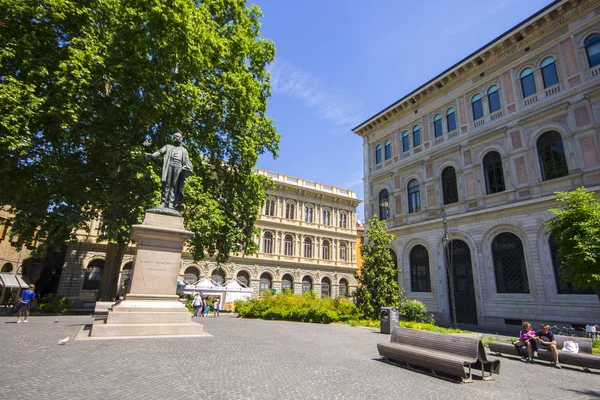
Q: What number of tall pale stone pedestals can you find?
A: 1